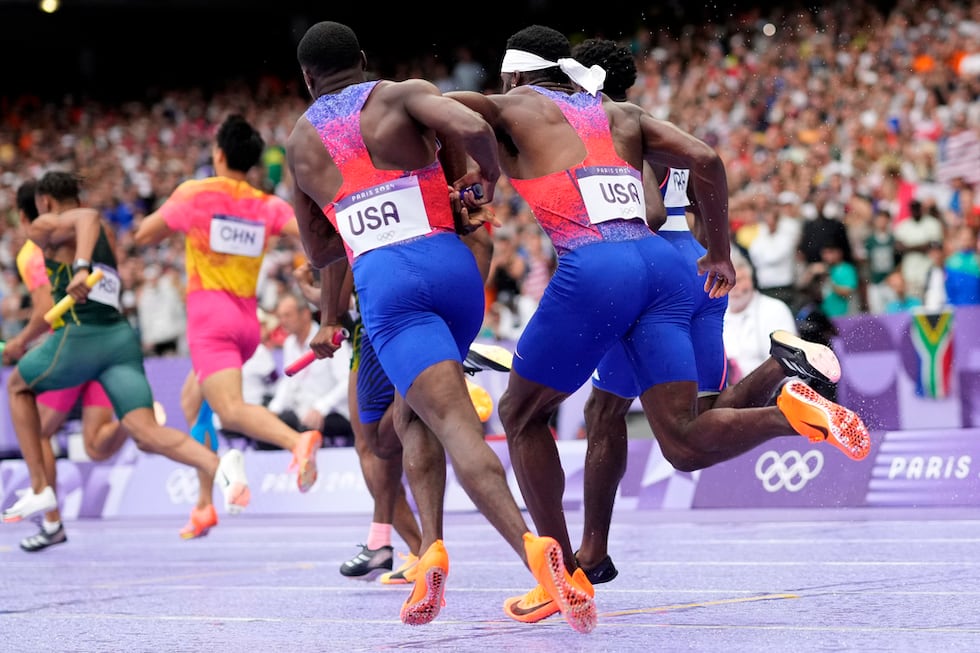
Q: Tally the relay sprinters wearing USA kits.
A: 2